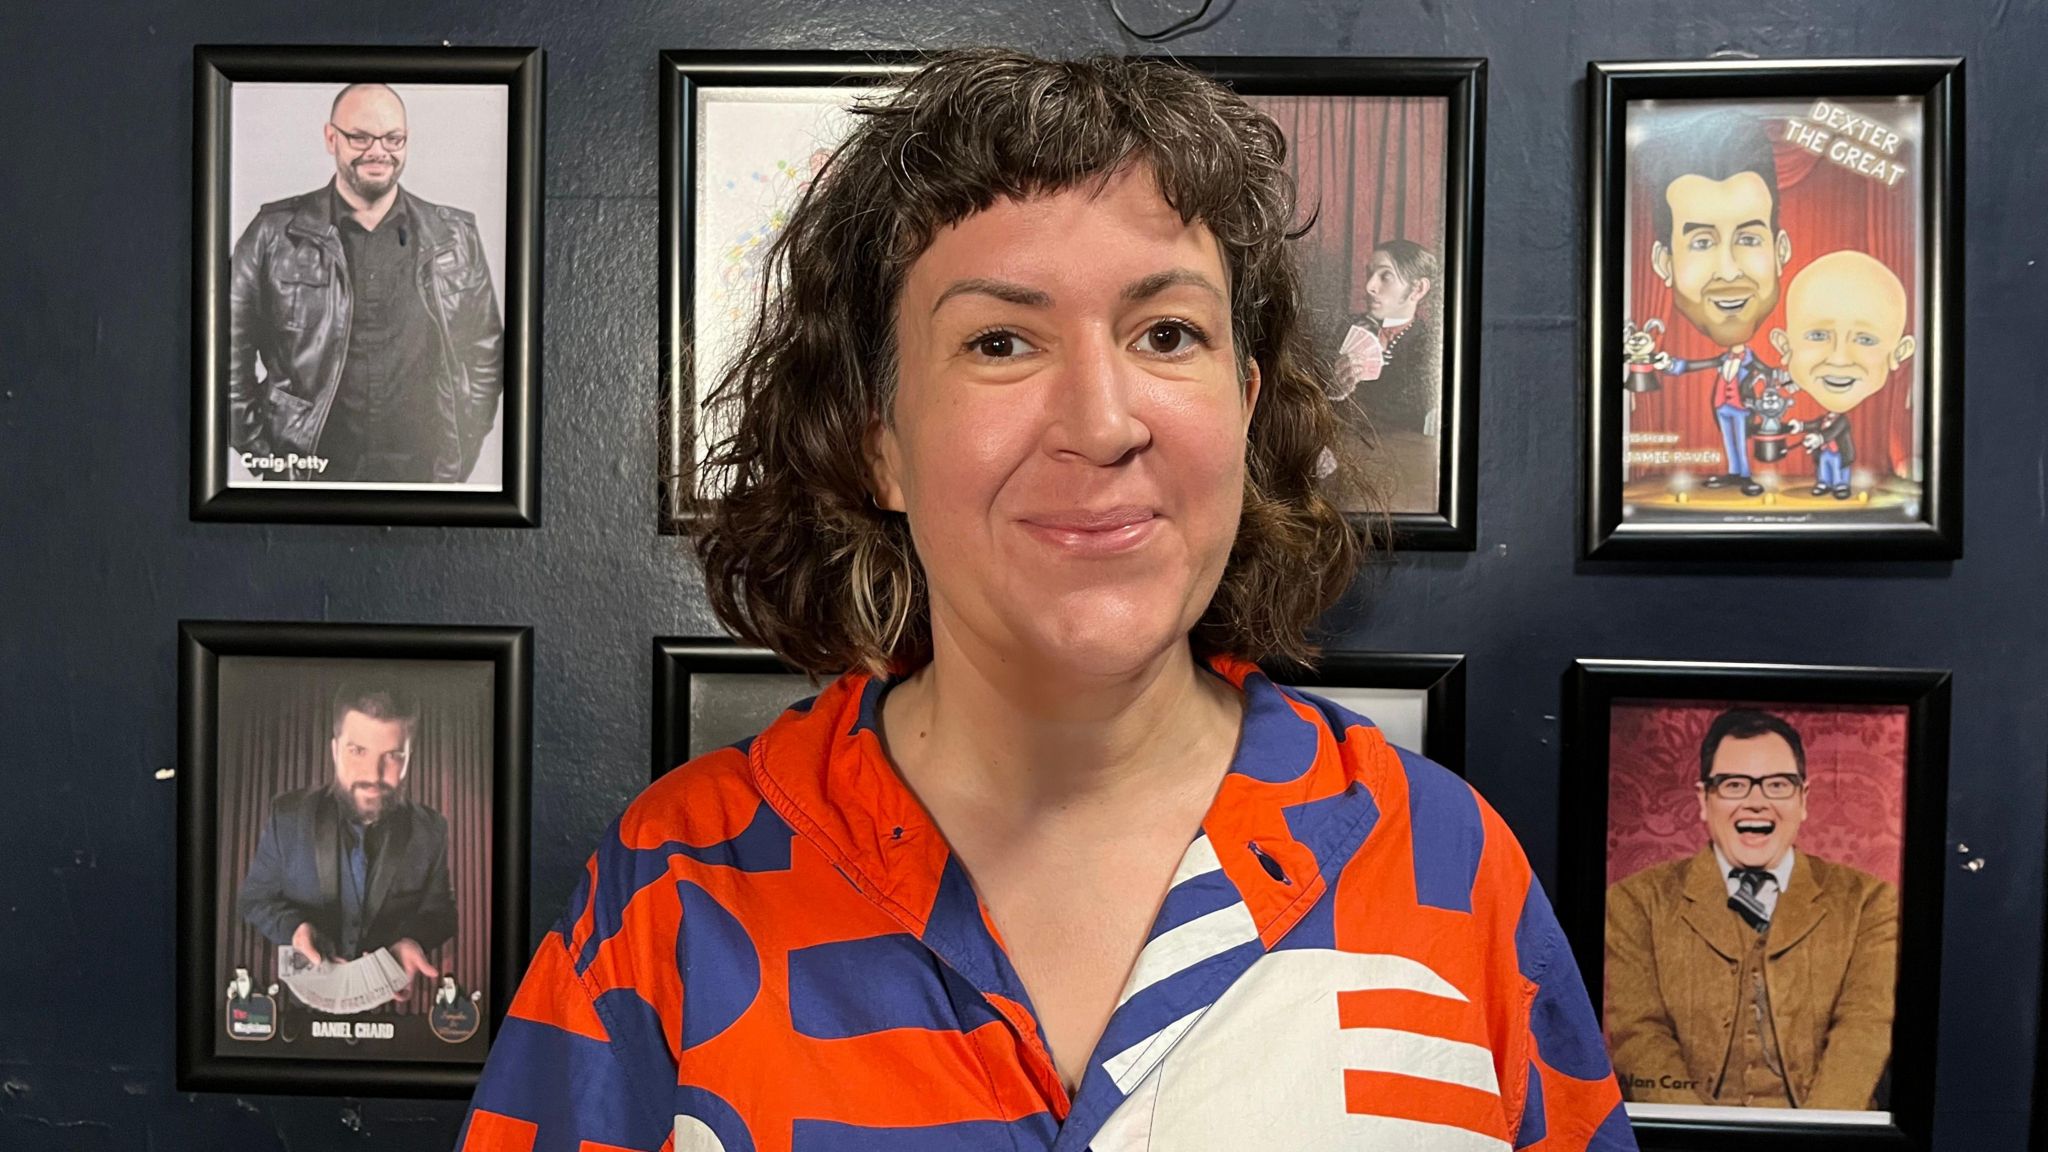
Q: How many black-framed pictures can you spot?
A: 8